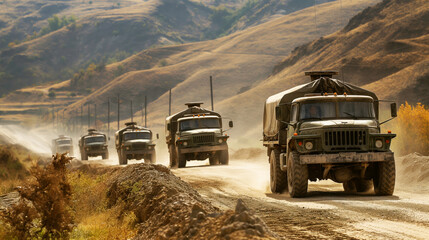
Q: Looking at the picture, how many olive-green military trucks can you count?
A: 5